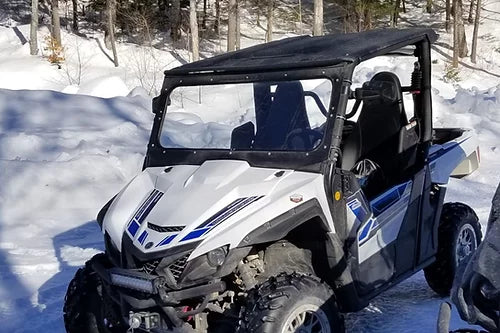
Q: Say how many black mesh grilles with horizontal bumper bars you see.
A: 1